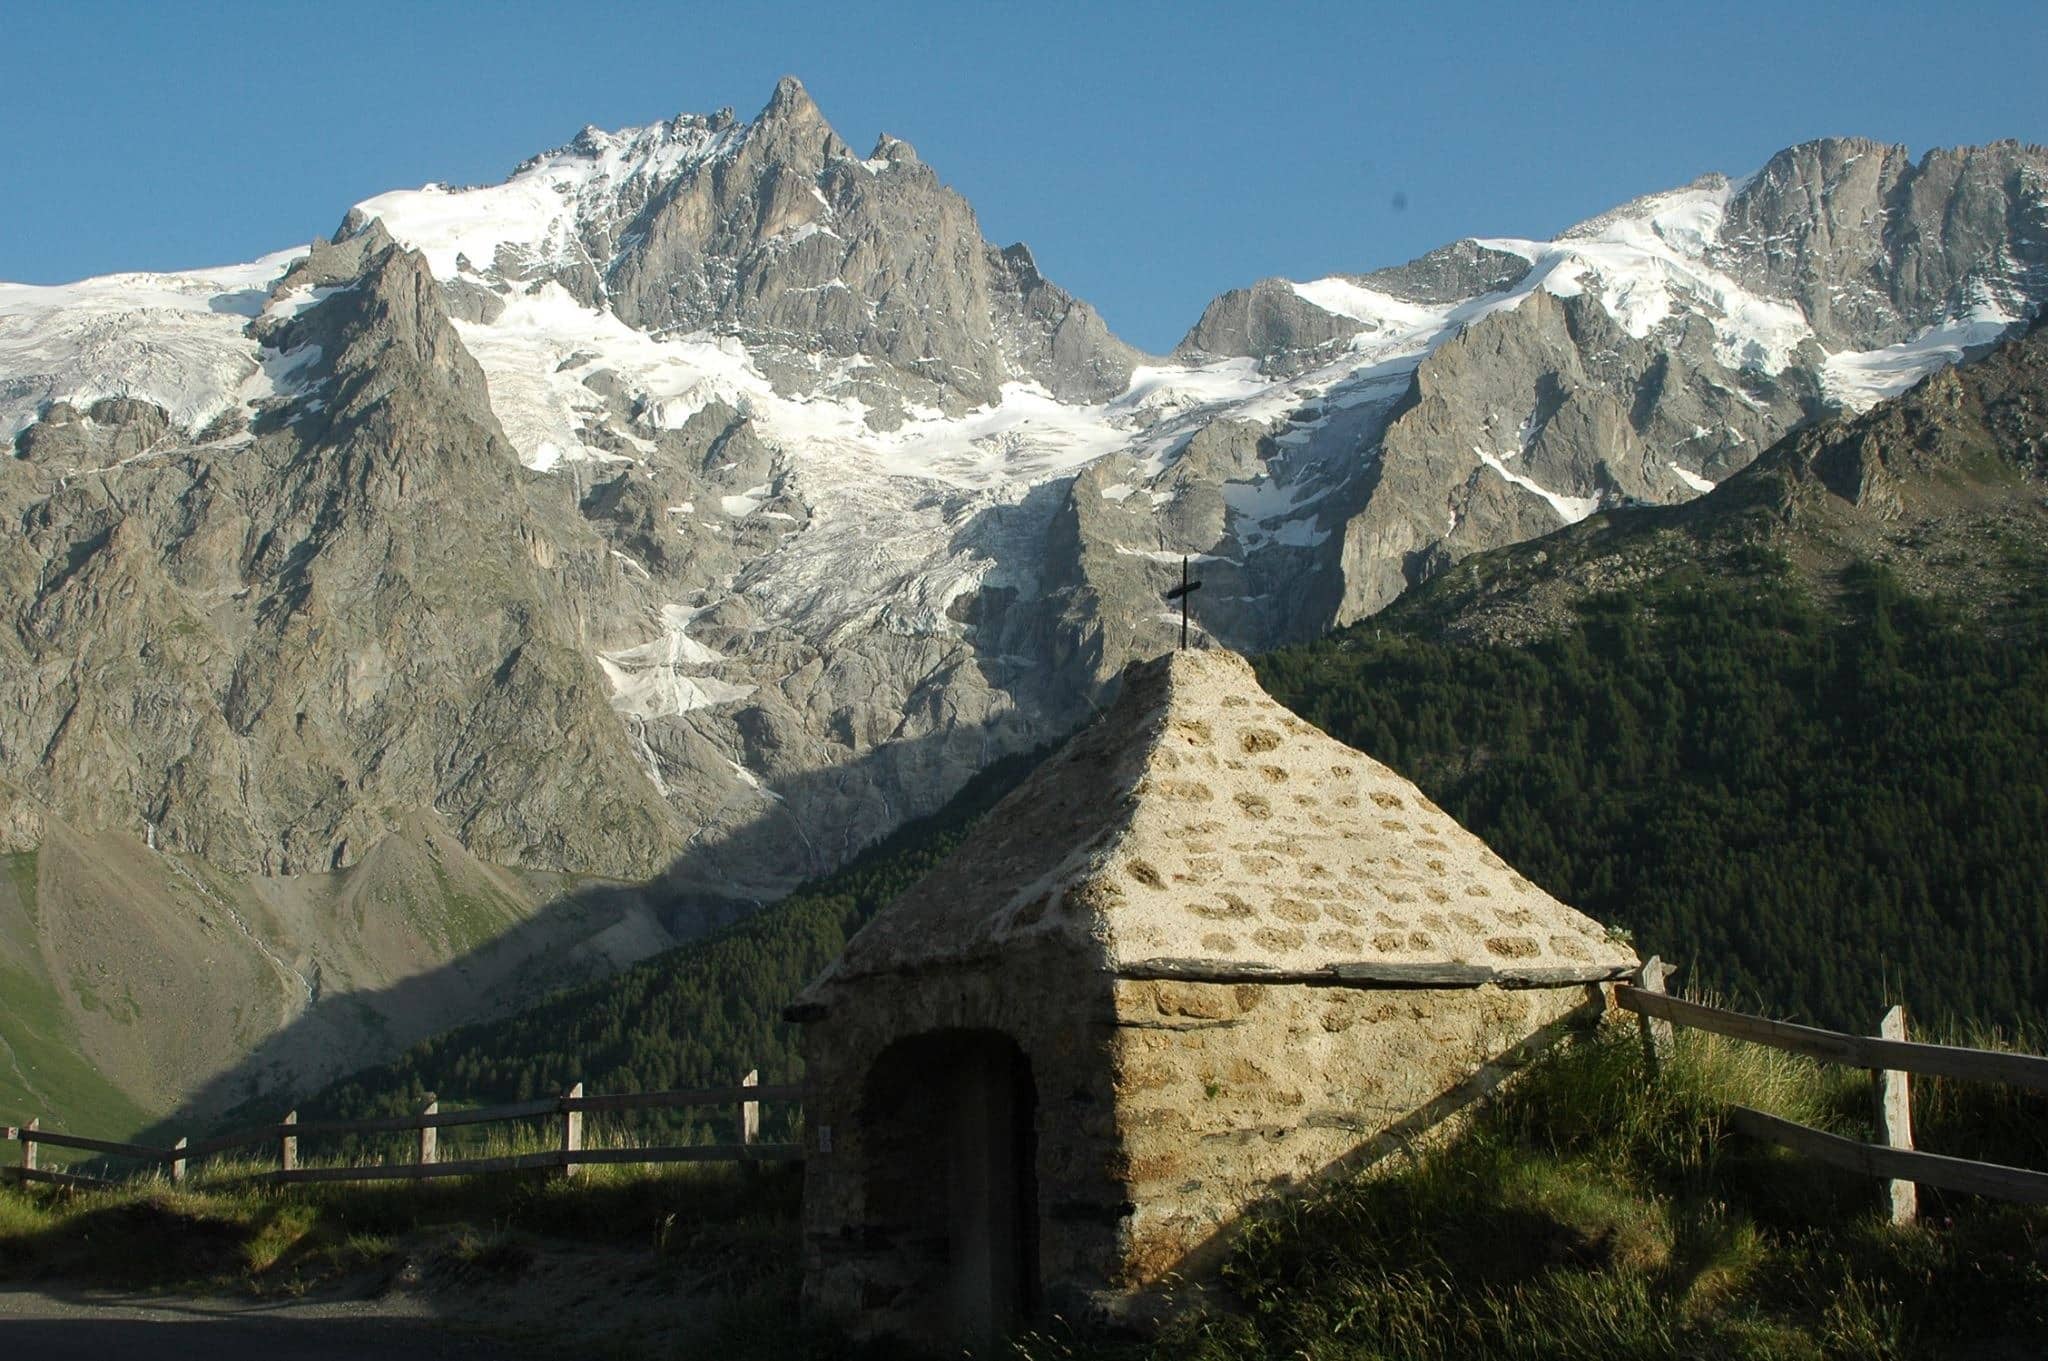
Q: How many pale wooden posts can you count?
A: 8